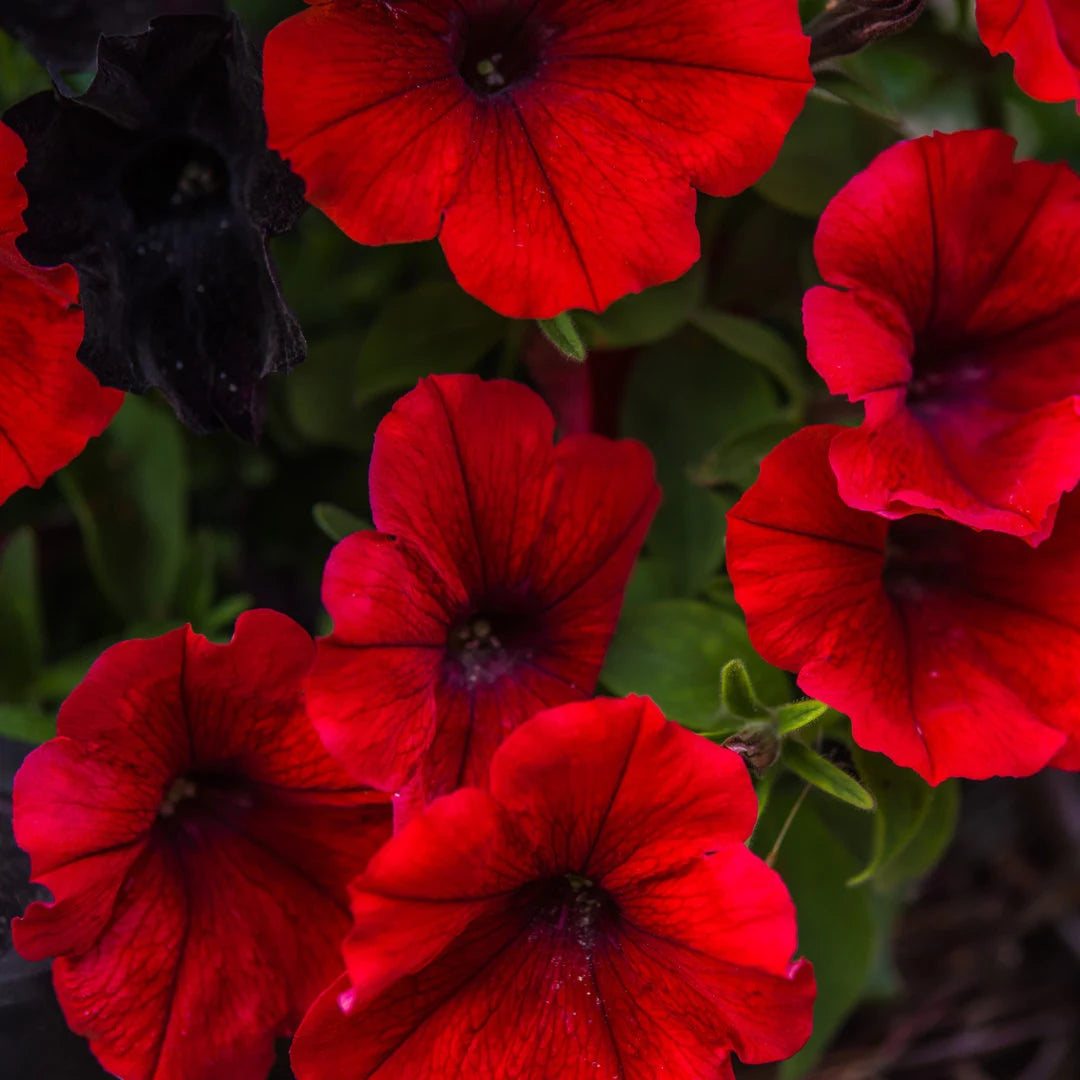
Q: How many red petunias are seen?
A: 8